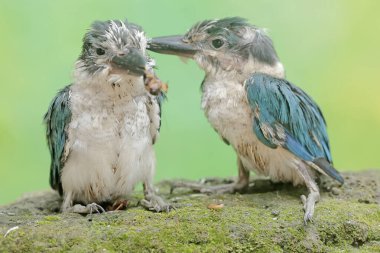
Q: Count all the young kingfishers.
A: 2